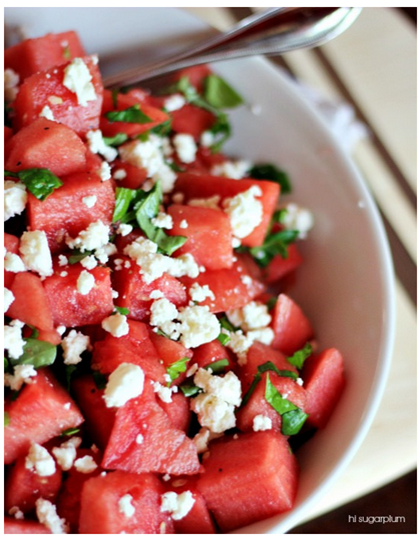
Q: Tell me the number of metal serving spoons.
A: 1